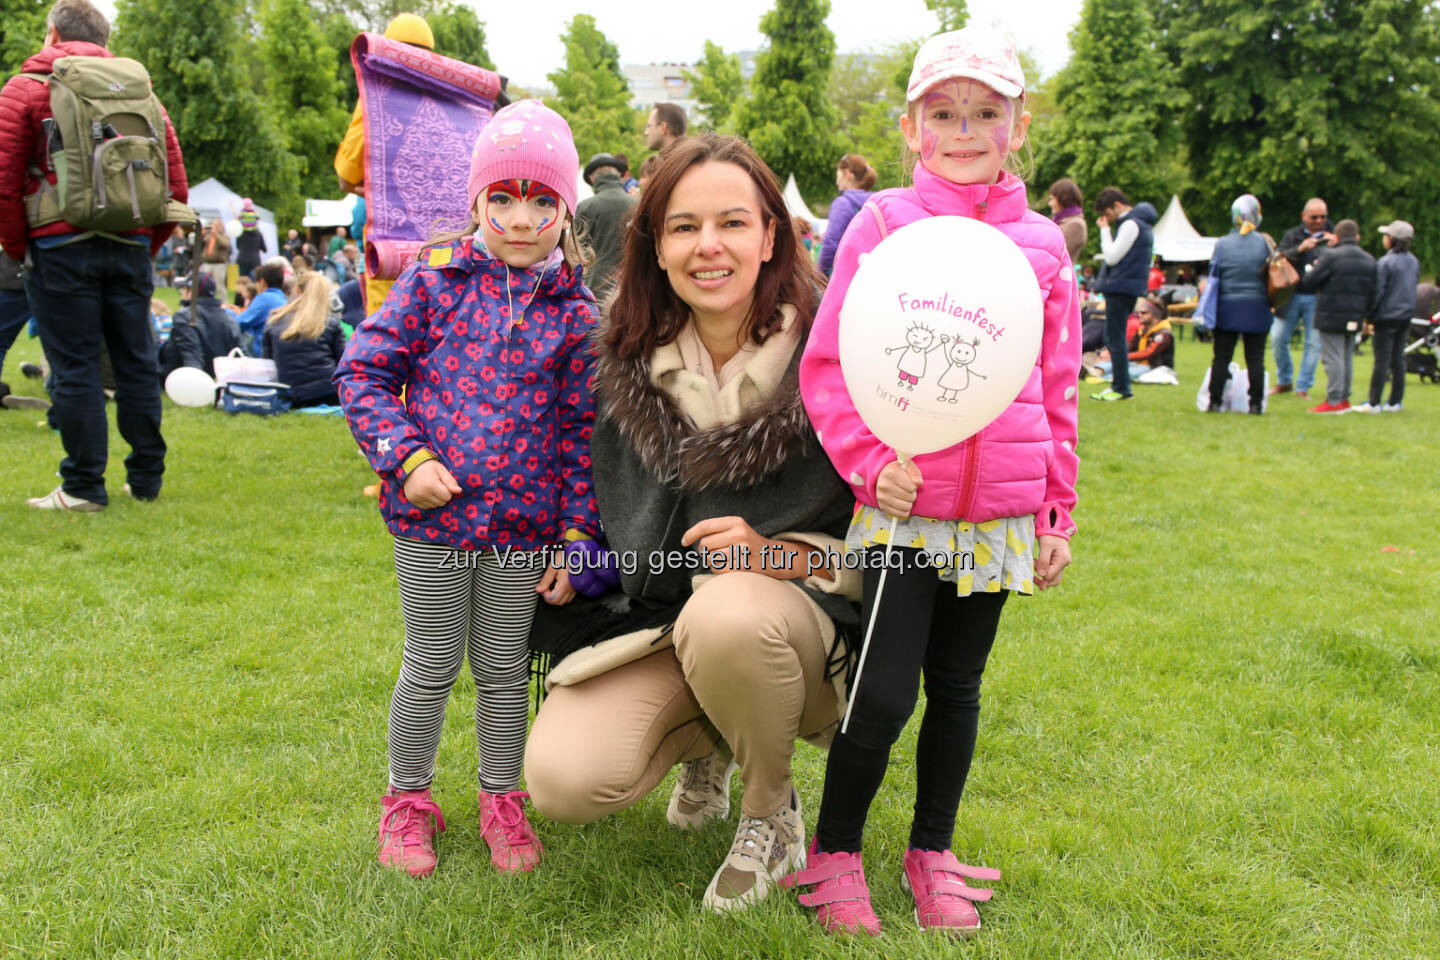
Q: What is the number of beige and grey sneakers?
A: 2